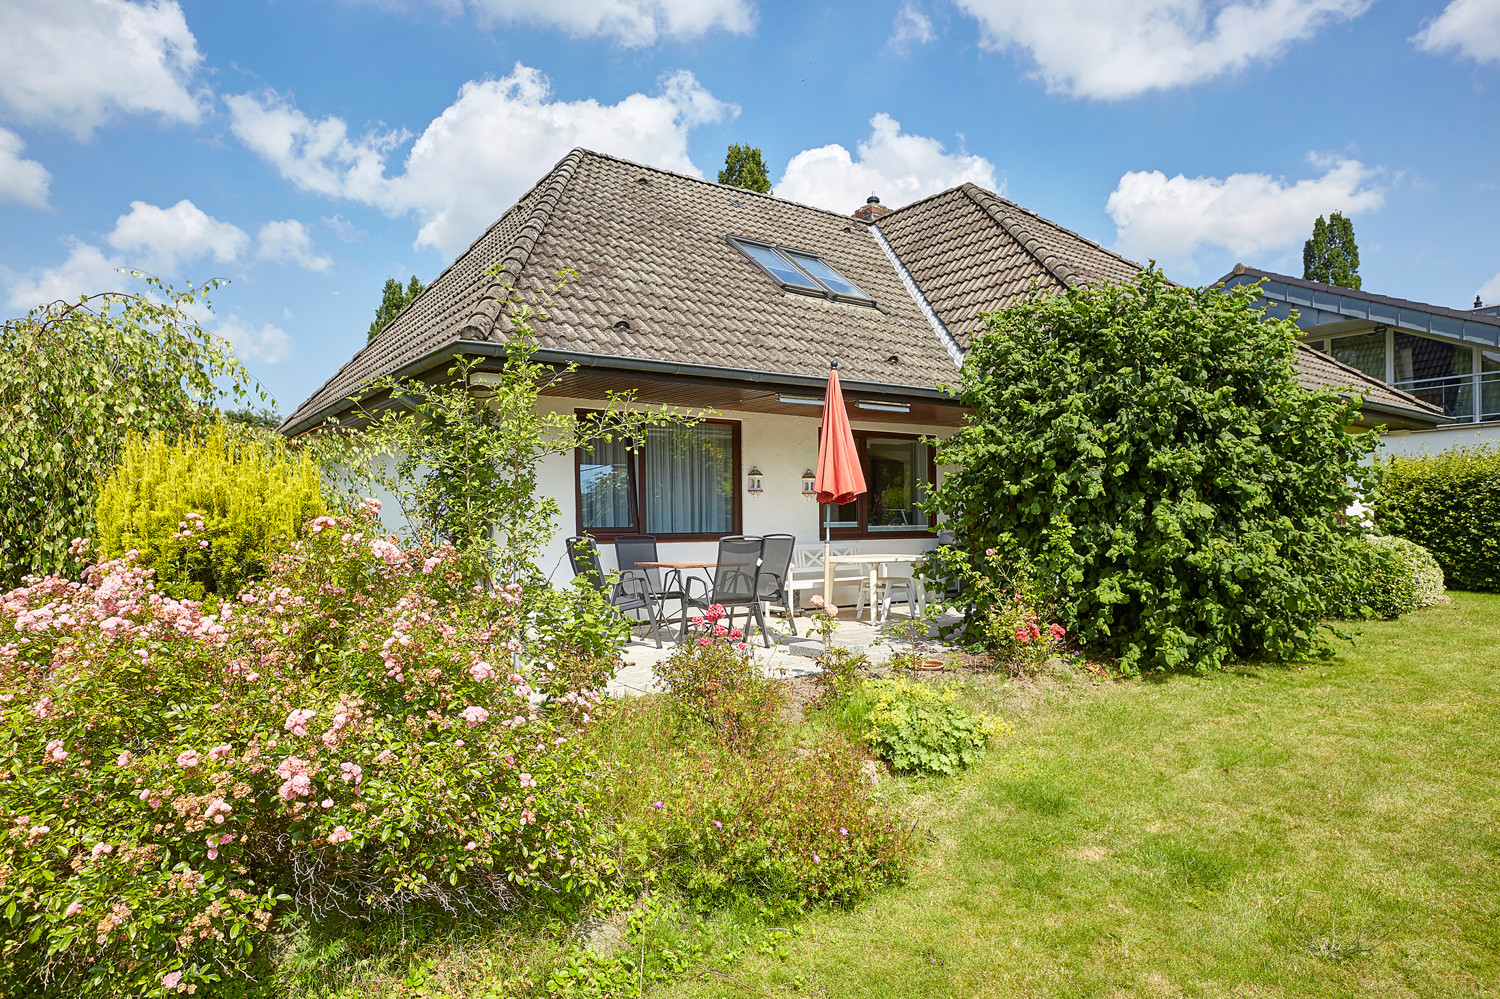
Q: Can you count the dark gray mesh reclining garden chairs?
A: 4